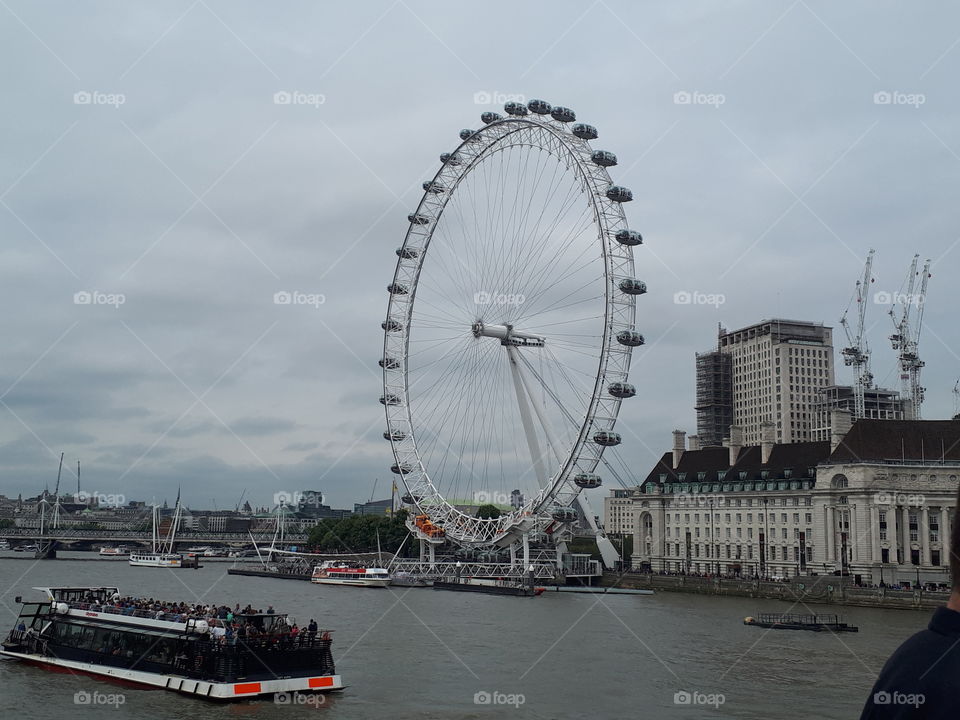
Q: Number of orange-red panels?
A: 2